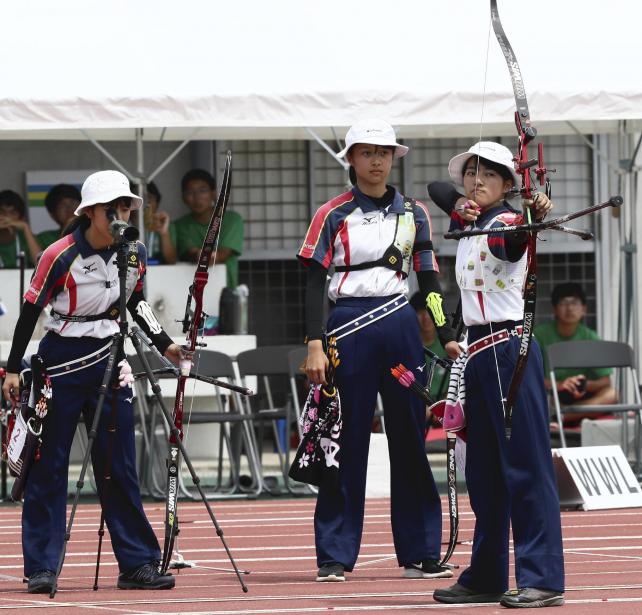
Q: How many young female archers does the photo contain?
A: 3